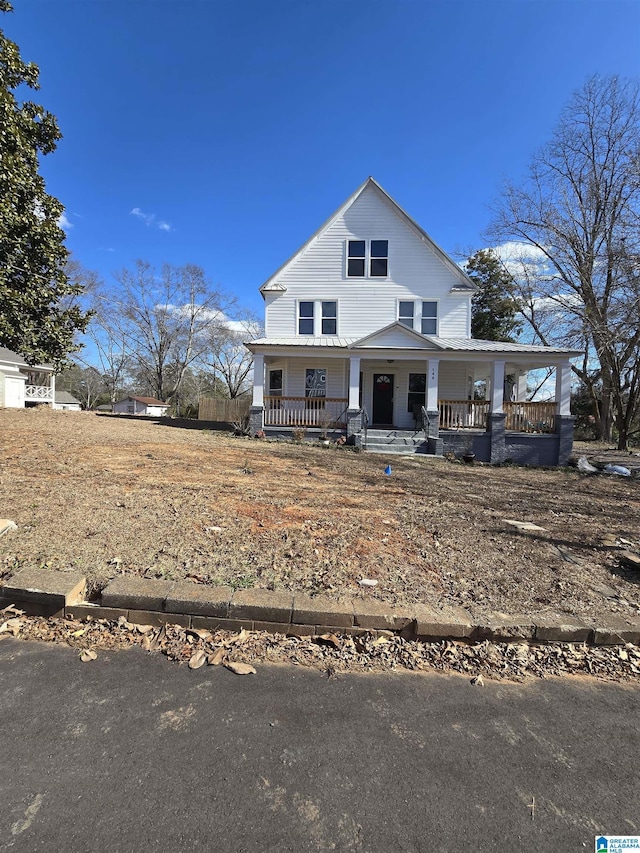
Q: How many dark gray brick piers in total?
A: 5